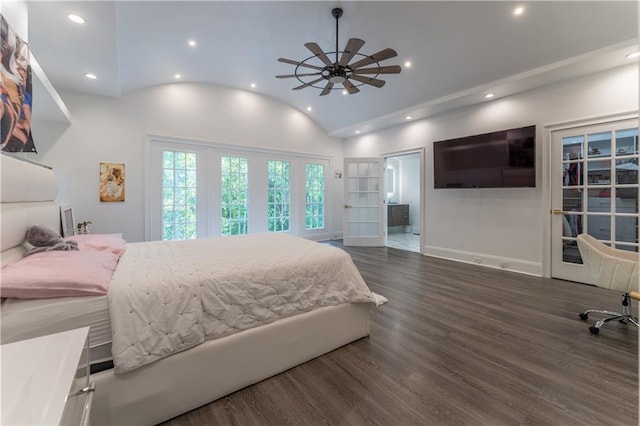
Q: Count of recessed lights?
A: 13